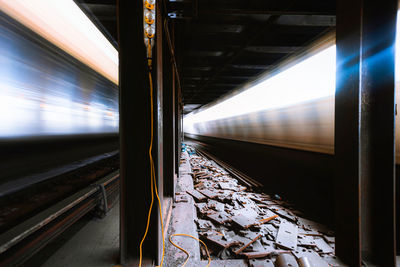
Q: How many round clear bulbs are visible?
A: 3